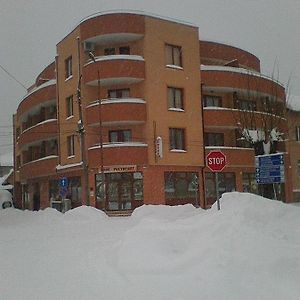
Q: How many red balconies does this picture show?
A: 9